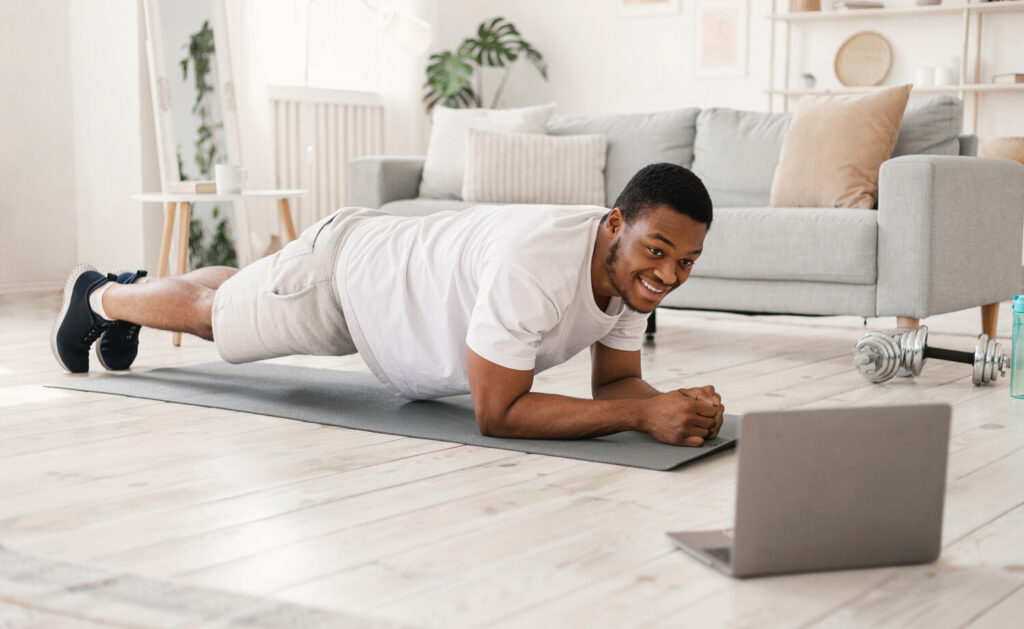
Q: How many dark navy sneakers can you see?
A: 2